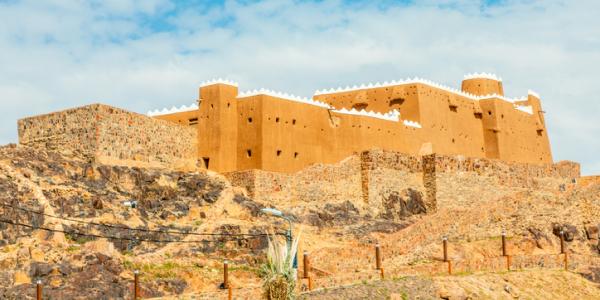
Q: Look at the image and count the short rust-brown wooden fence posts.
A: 8